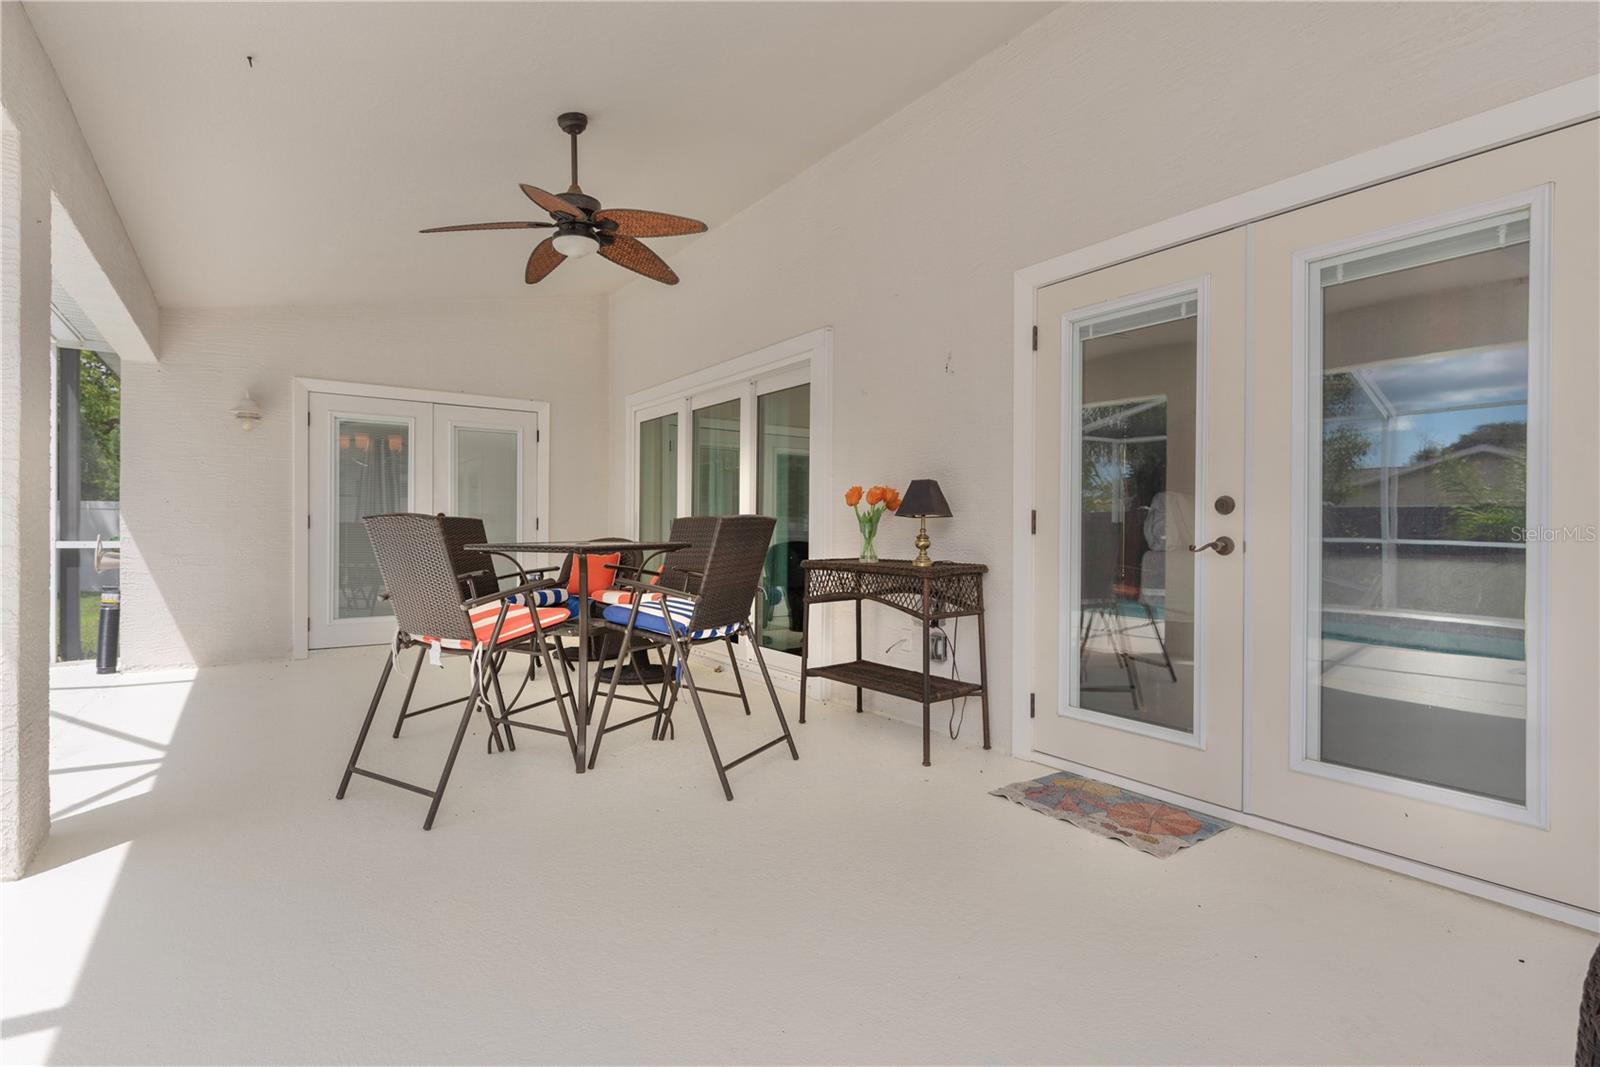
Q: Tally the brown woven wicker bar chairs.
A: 4